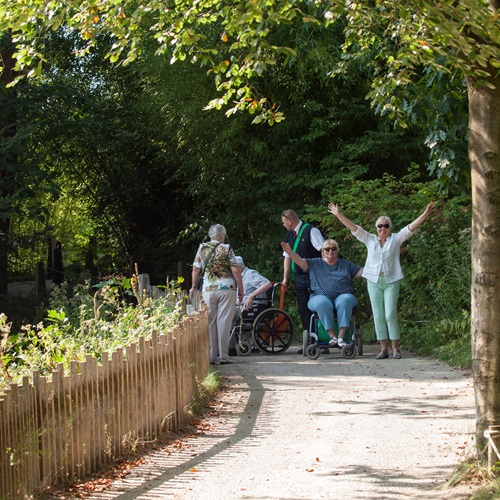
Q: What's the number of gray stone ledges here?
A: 0